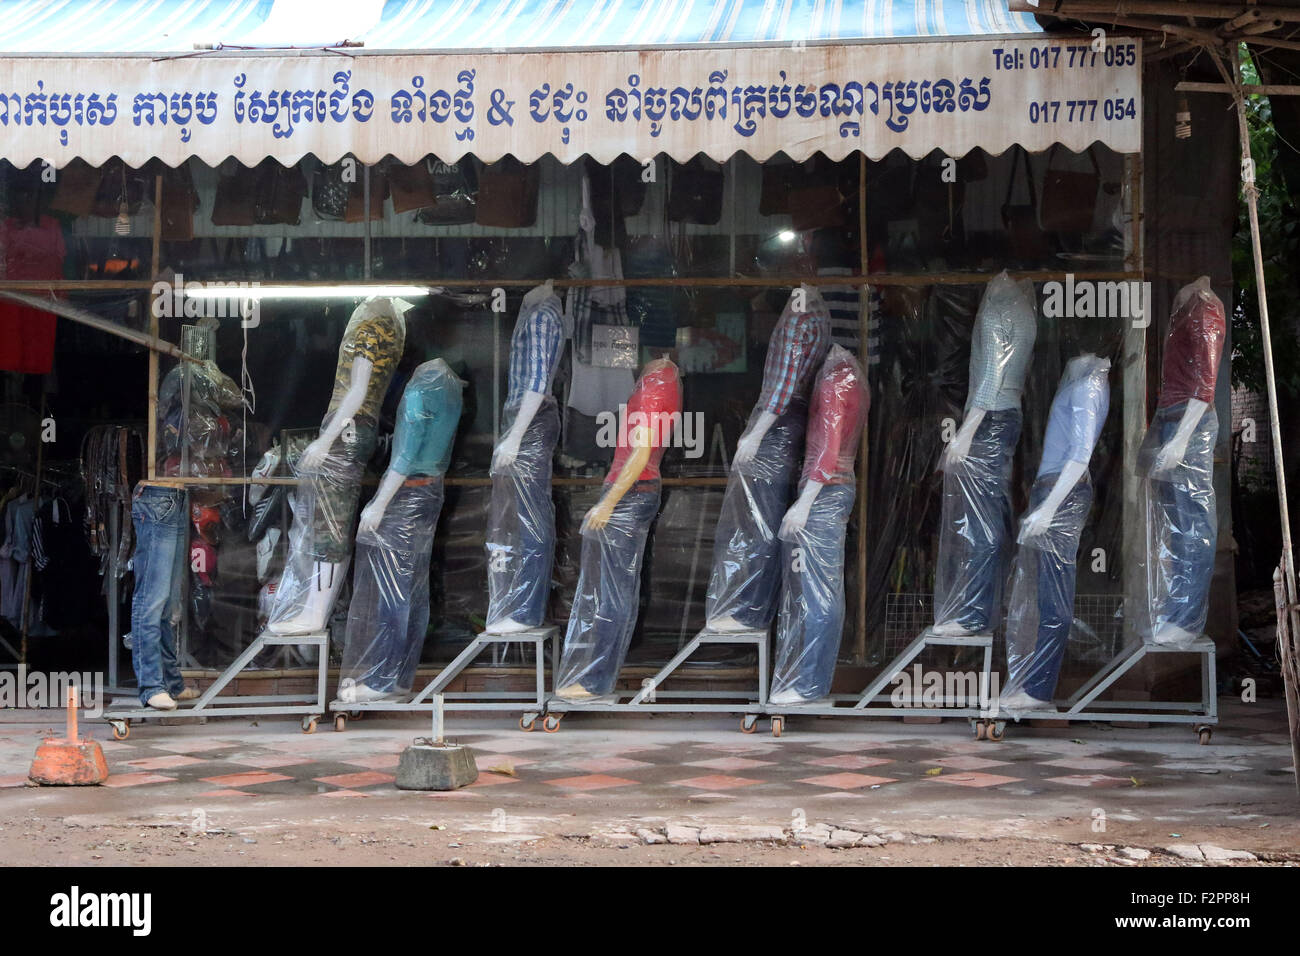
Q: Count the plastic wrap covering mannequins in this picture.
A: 9